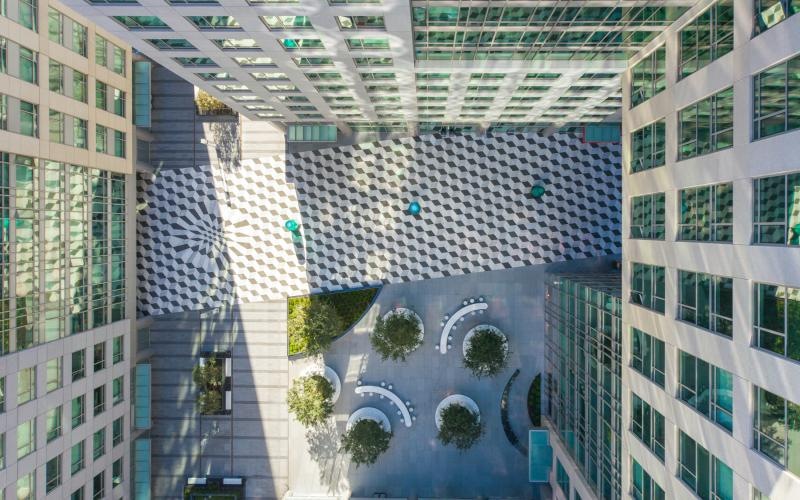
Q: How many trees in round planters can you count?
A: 5